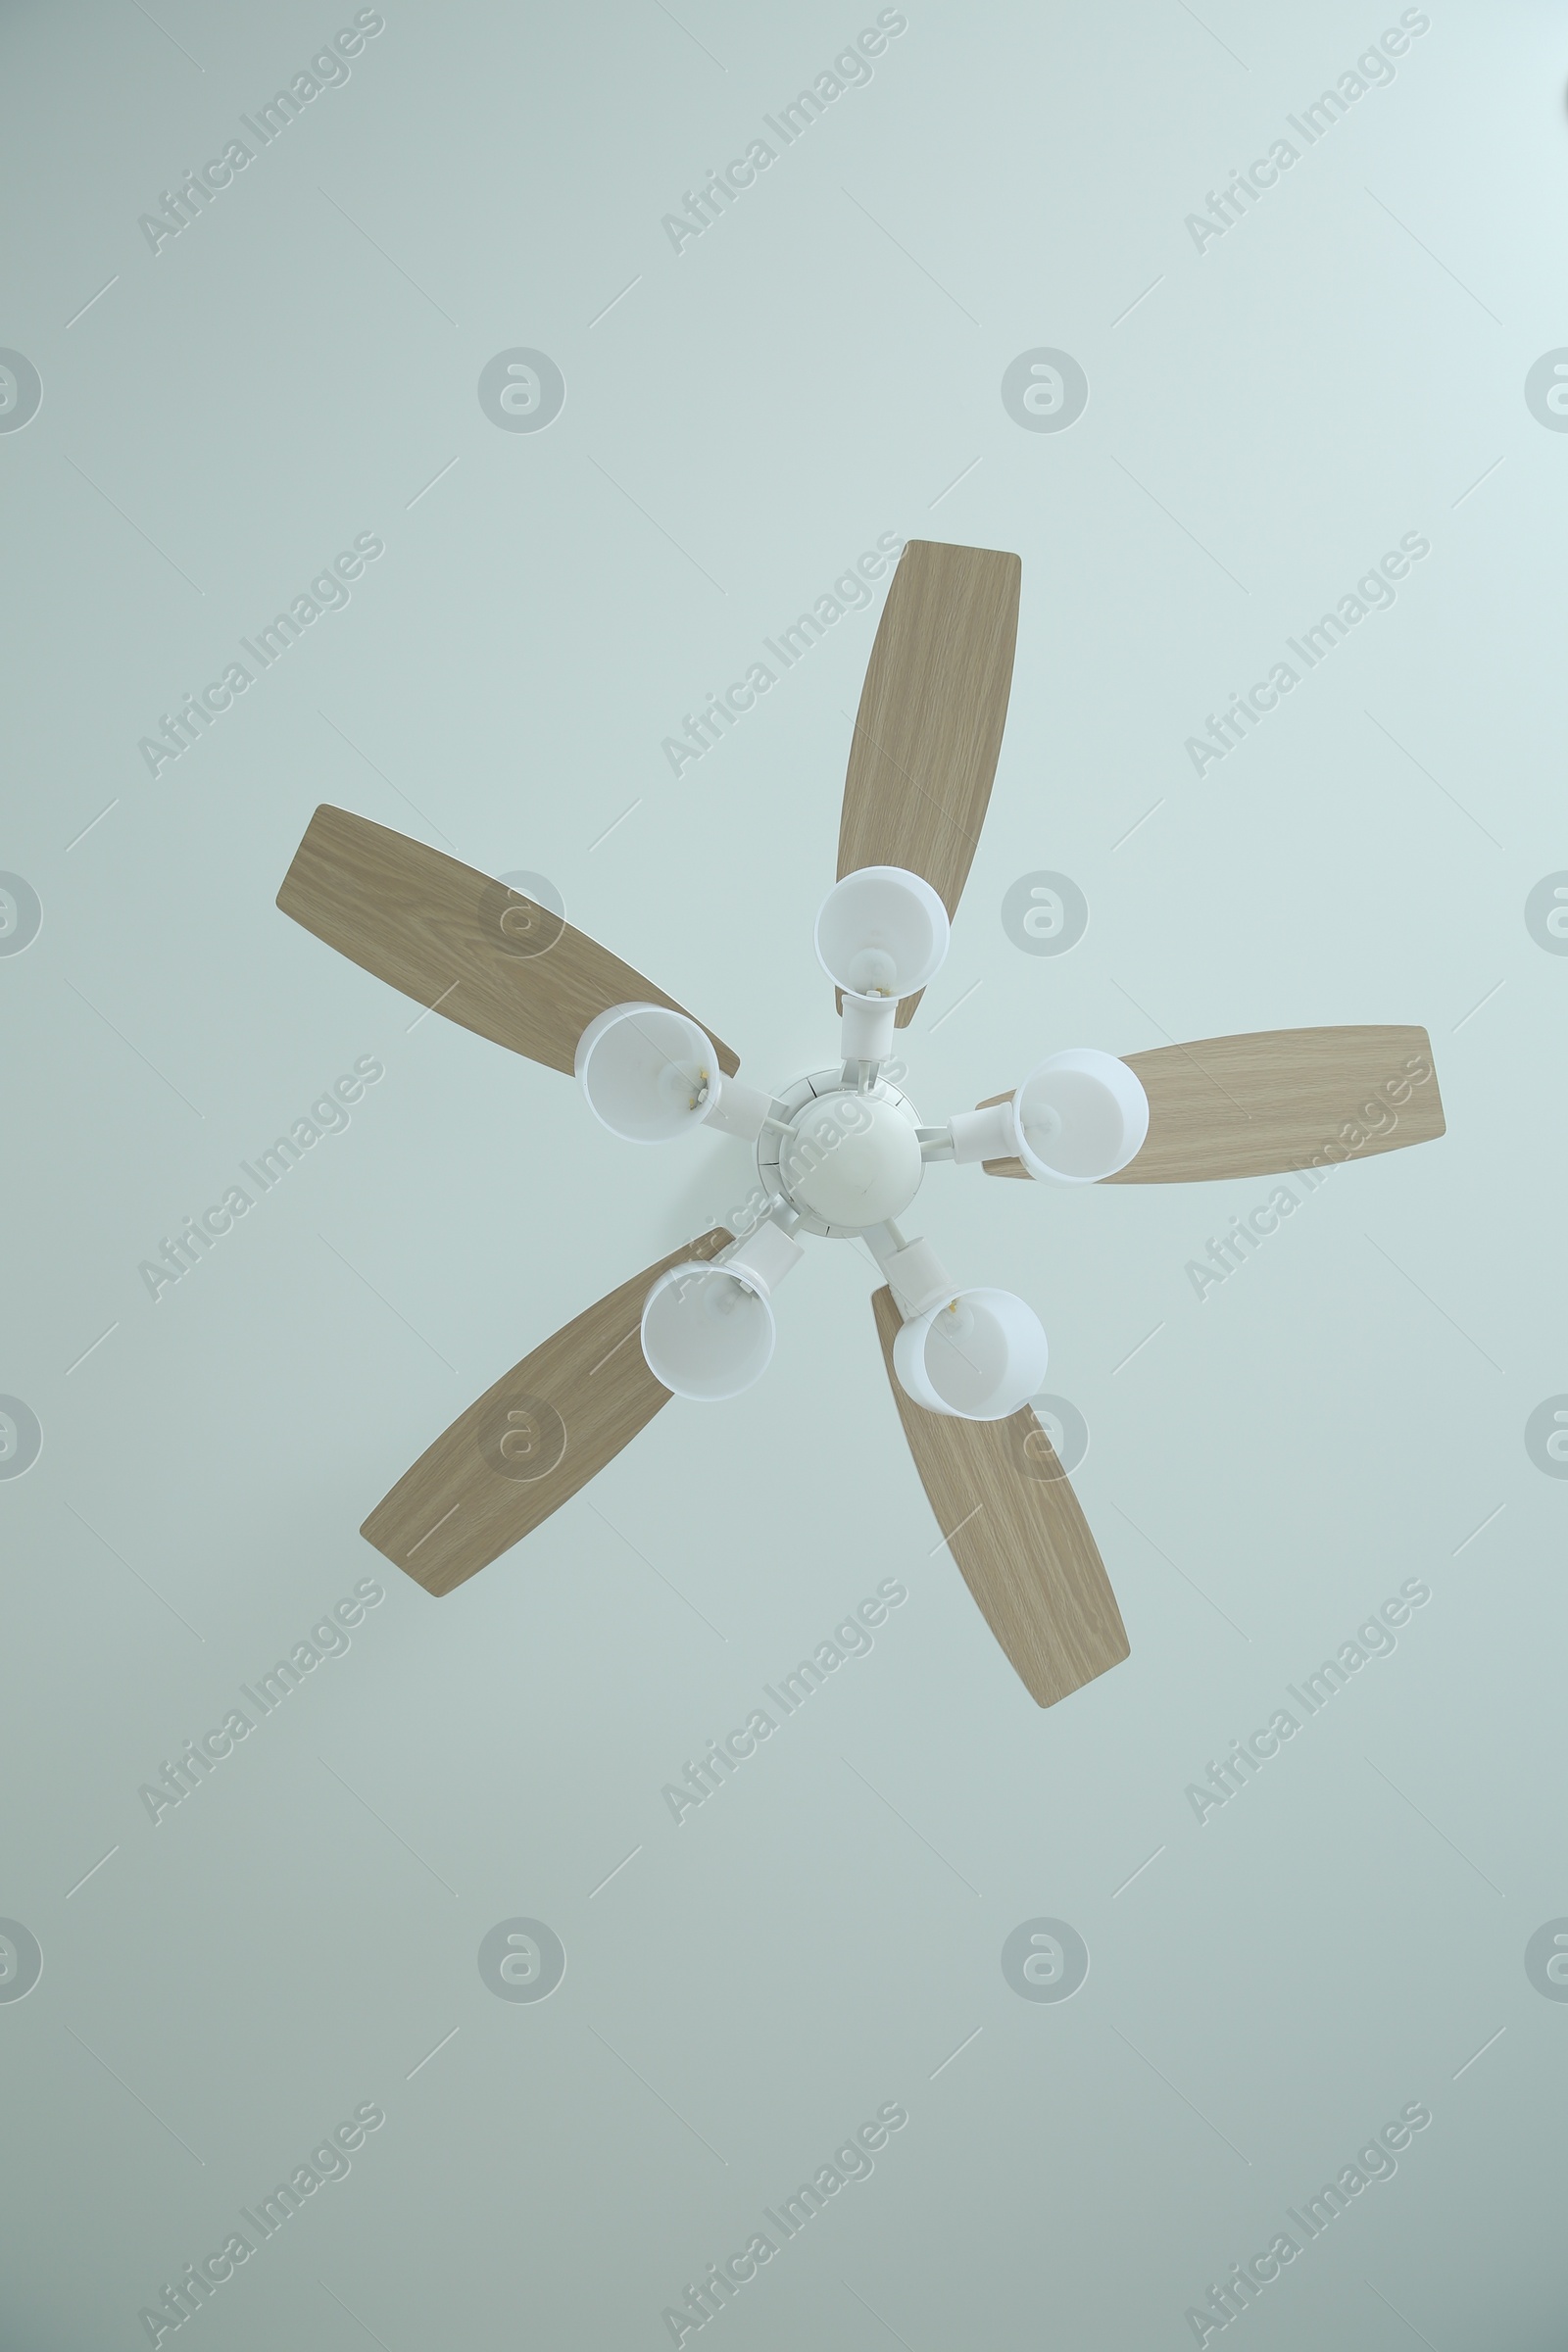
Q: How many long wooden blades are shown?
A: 5